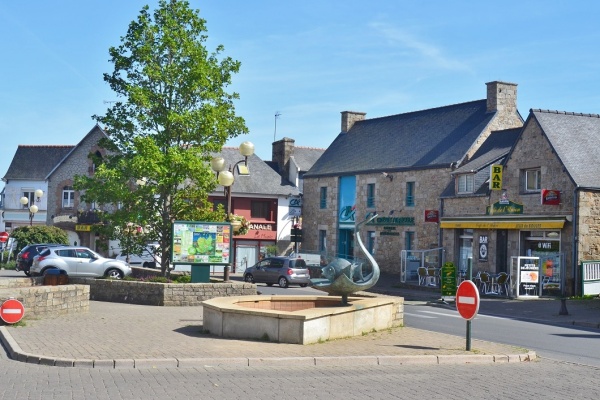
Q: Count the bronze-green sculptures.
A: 1